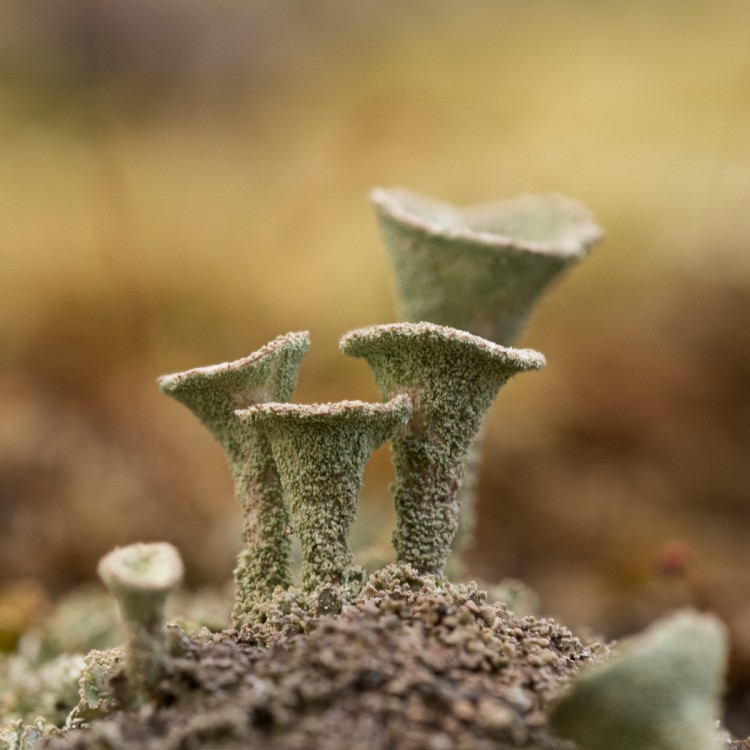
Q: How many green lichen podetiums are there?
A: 6